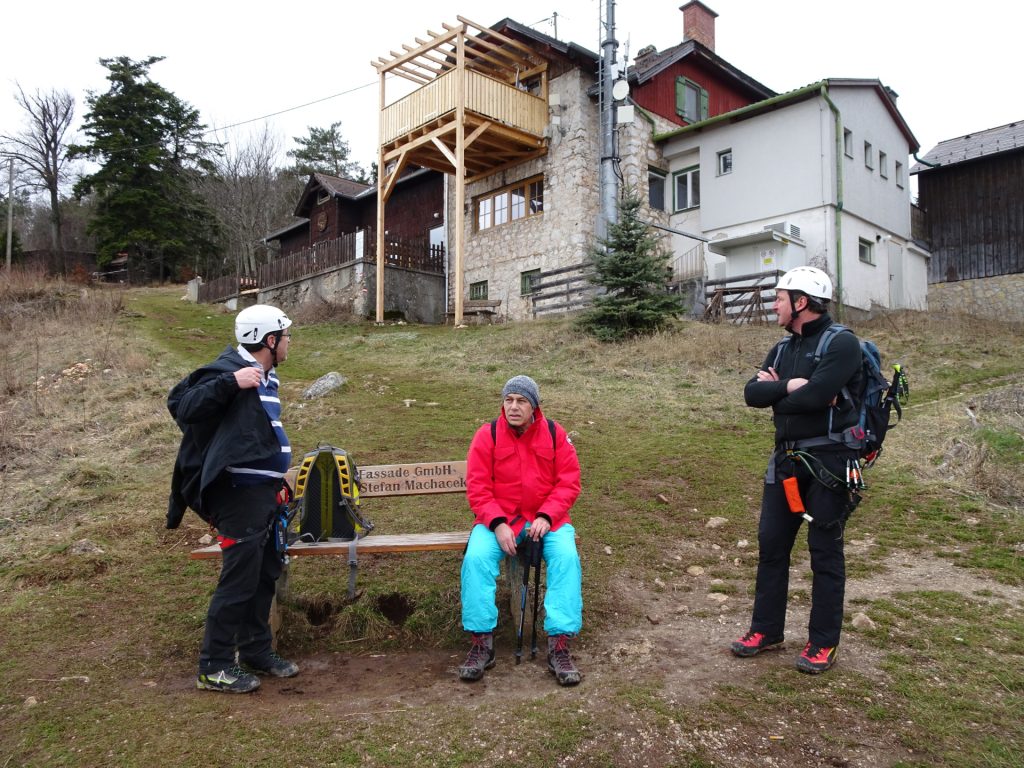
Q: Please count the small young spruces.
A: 1